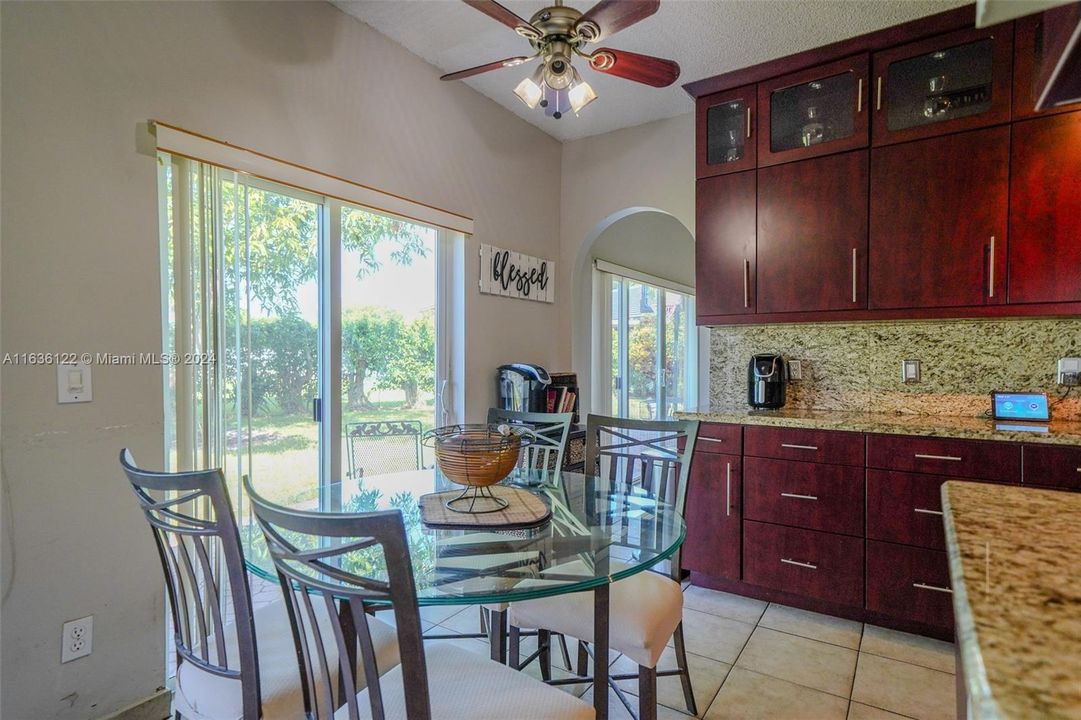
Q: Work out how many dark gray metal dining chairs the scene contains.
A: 4